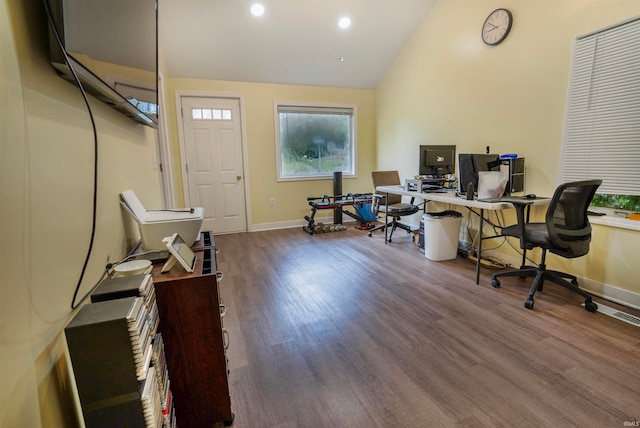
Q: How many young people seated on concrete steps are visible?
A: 0